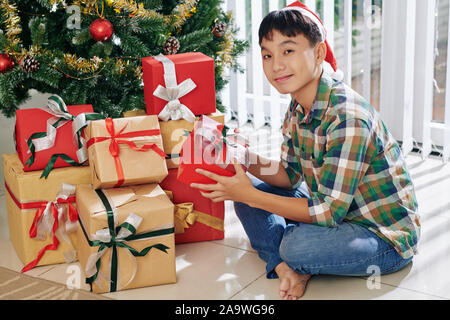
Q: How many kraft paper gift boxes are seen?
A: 4